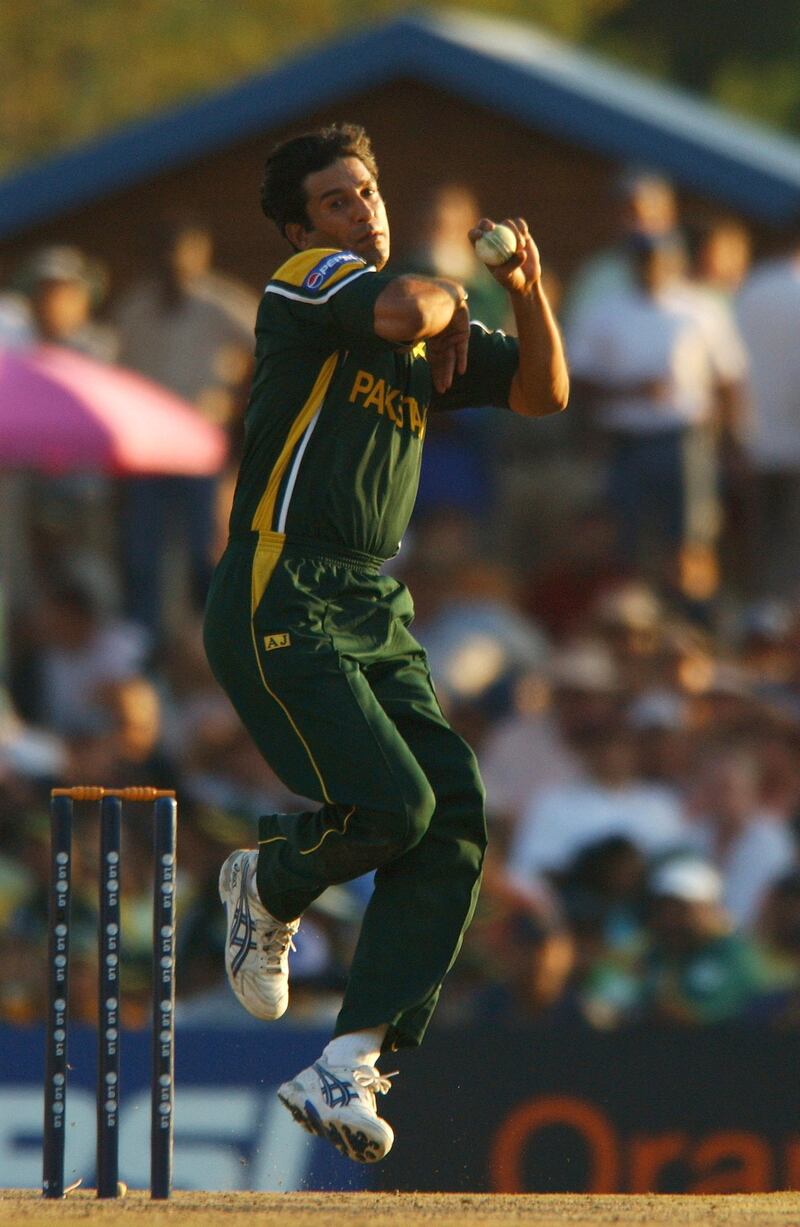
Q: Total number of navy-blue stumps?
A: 3